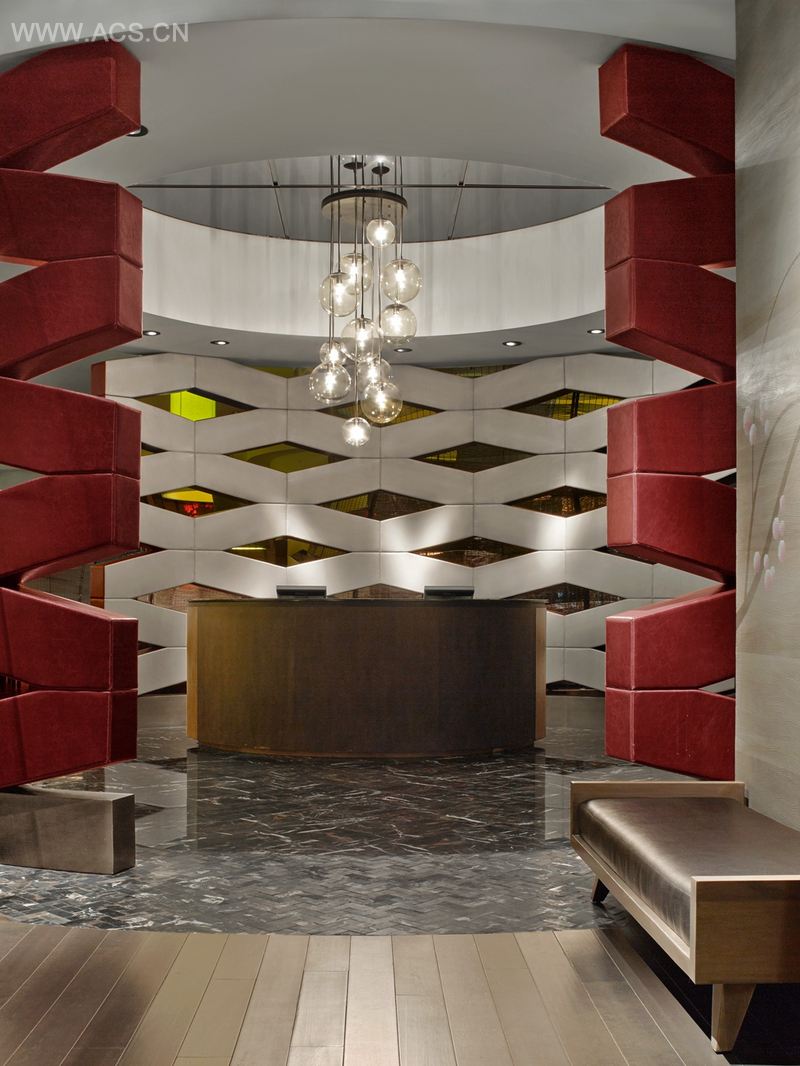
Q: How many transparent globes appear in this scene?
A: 11